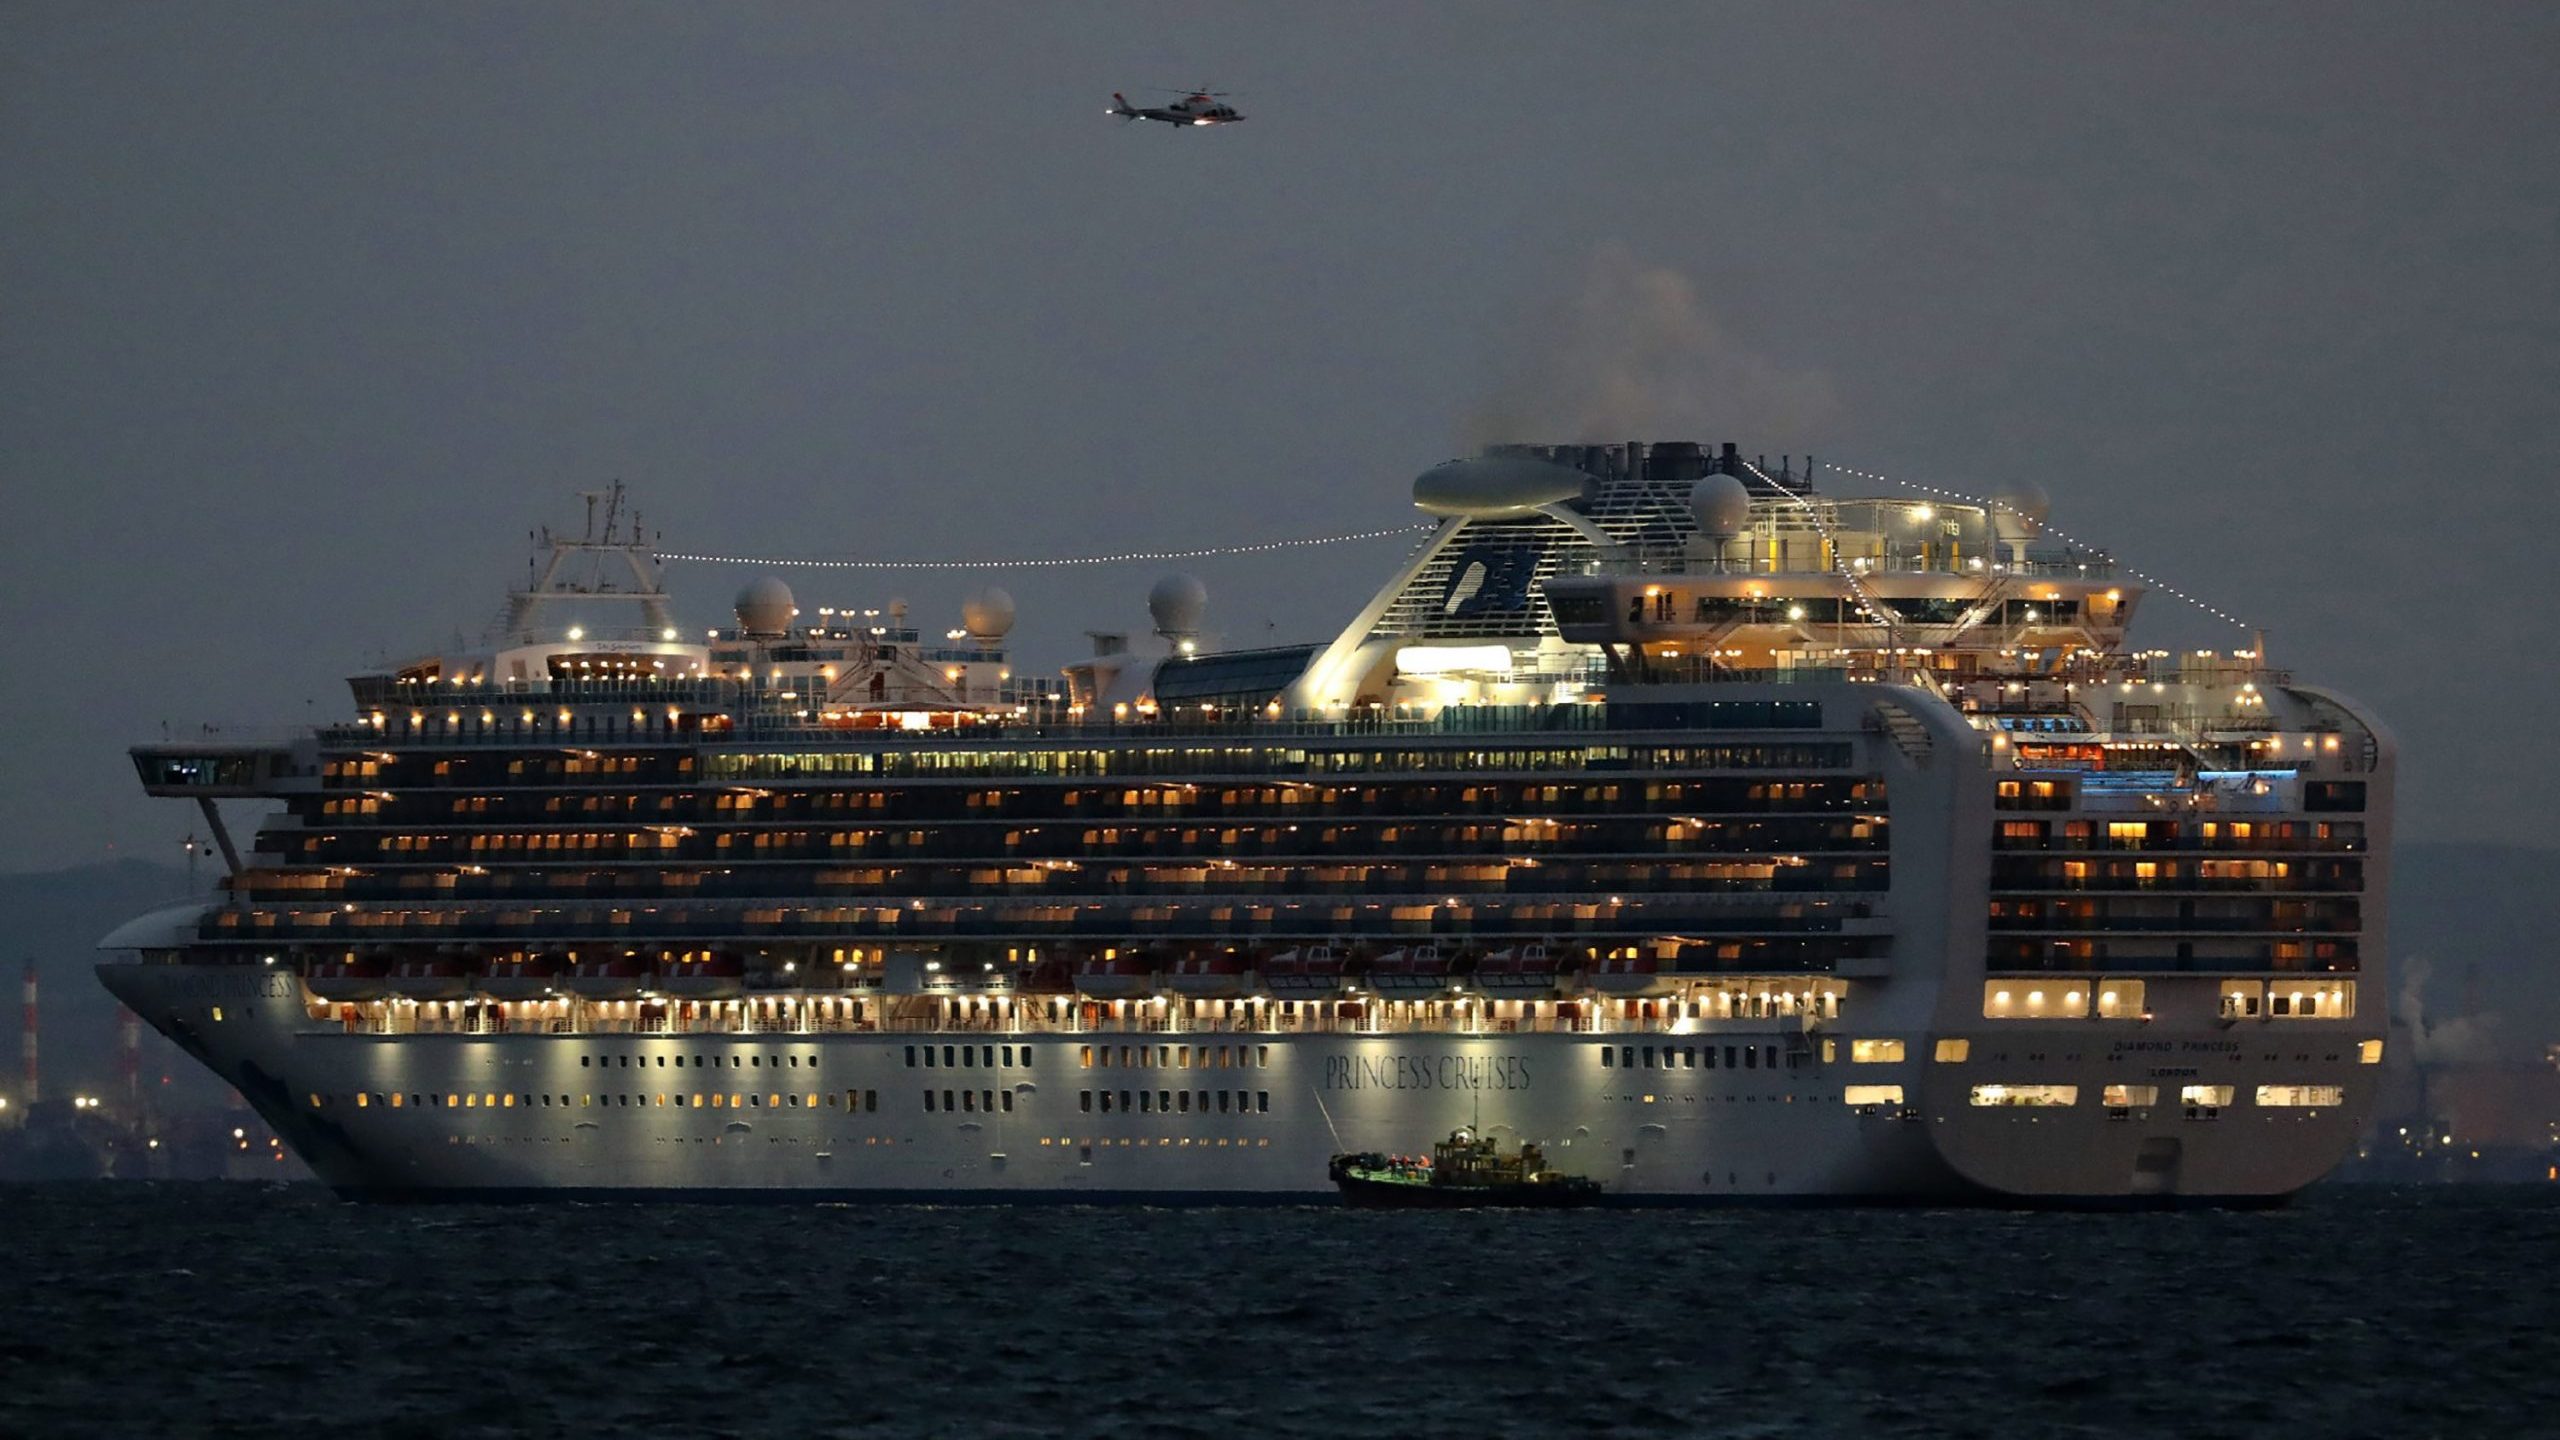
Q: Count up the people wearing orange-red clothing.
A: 3